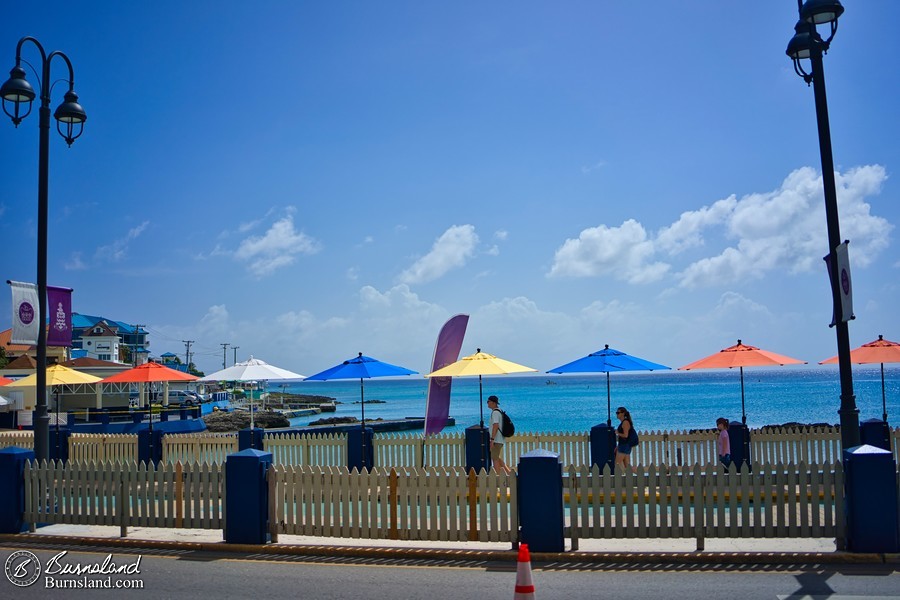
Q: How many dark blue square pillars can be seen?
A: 12